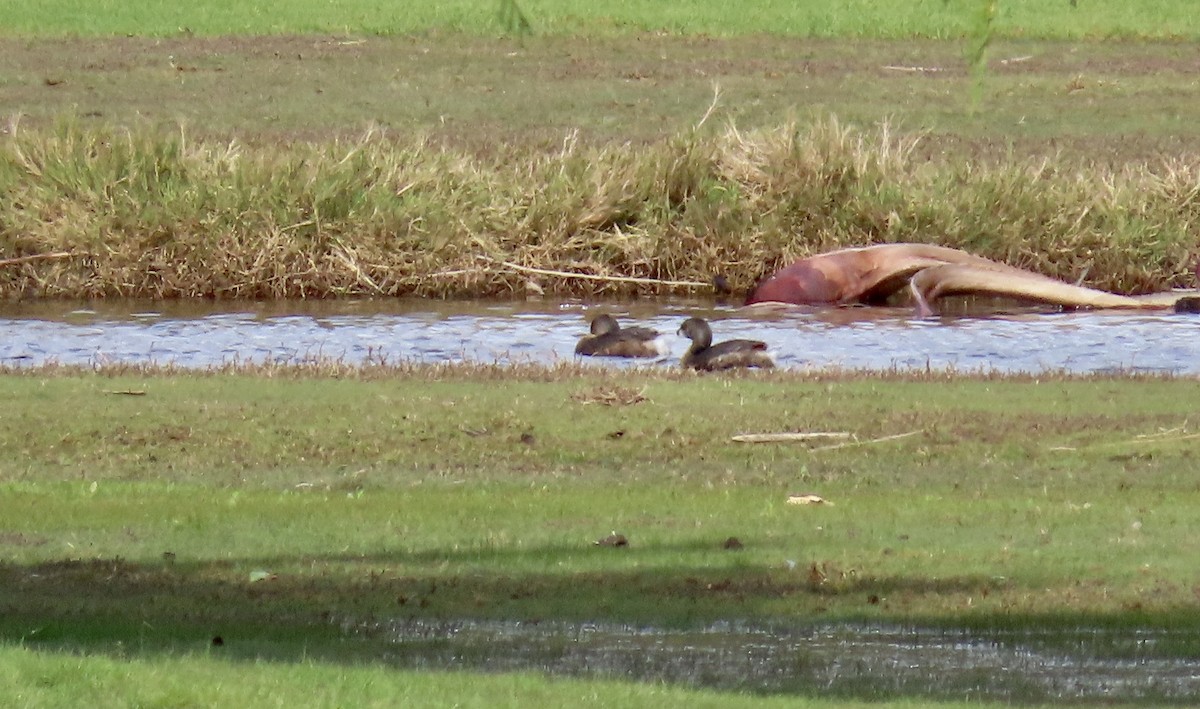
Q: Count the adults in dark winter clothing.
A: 0